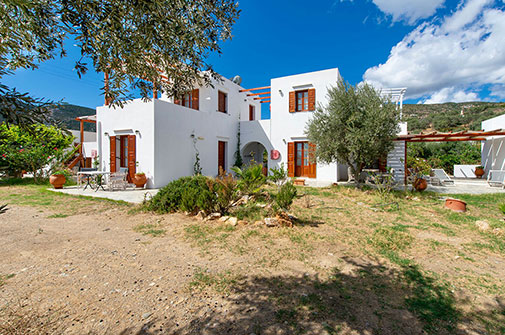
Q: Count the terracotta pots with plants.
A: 4